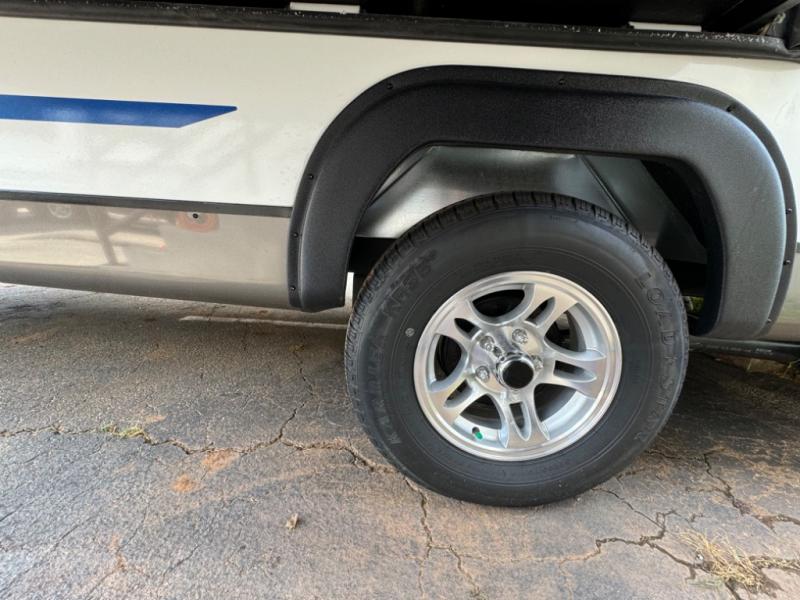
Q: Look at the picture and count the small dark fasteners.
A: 9